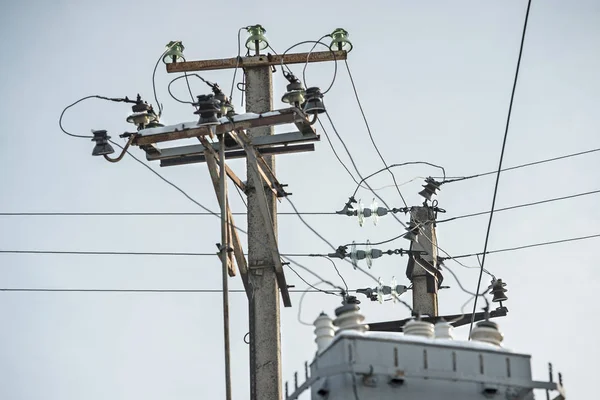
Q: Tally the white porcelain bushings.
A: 5